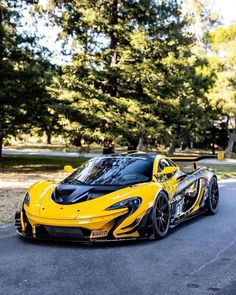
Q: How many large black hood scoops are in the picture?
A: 2